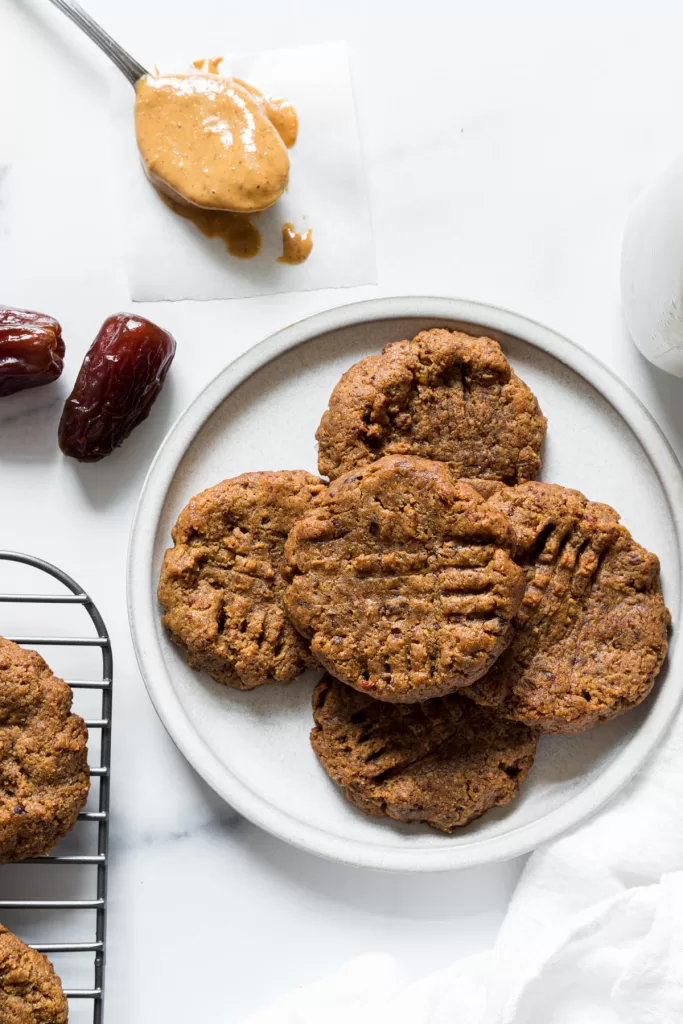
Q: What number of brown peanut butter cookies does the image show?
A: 7